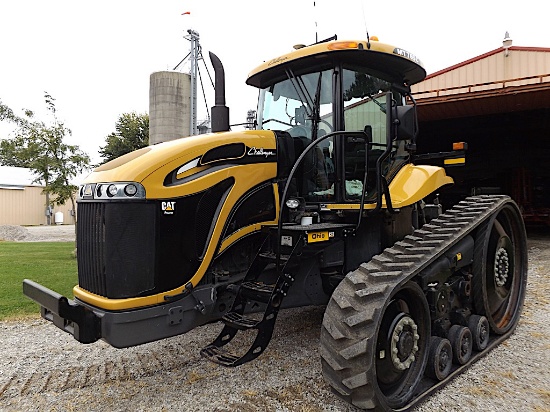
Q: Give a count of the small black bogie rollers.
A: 3